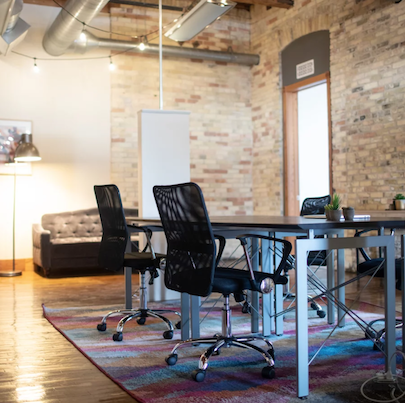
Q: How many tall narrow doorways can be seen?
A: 1